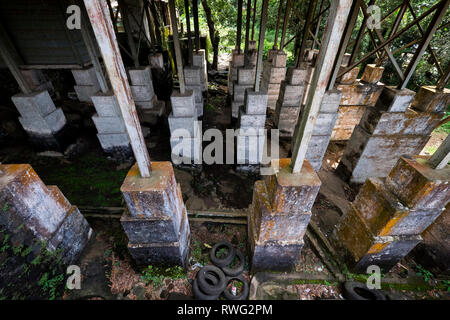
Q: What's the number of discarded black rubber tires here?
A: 6